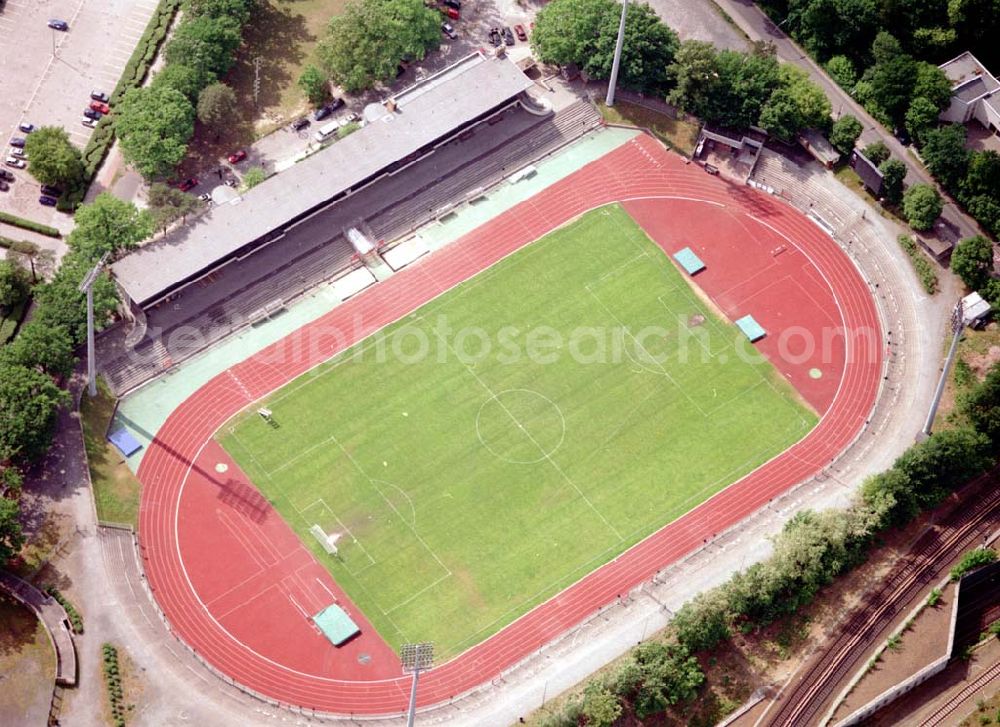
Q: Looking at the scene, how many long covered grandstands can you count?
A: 1